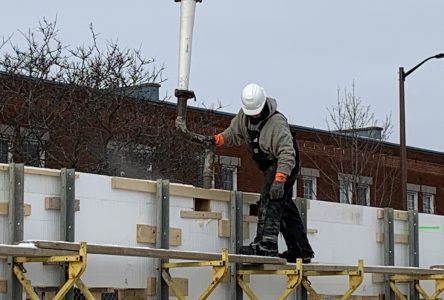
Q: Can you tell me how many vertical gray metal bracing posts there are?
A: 7